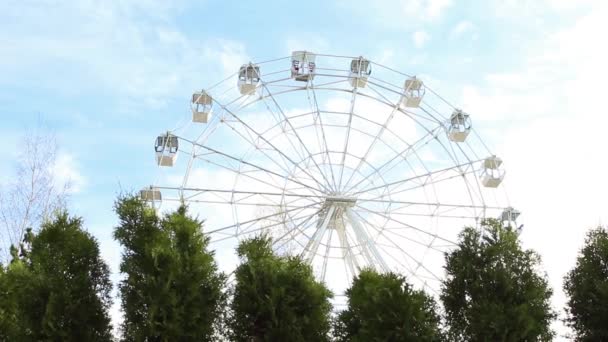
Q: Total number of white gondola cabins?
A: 10